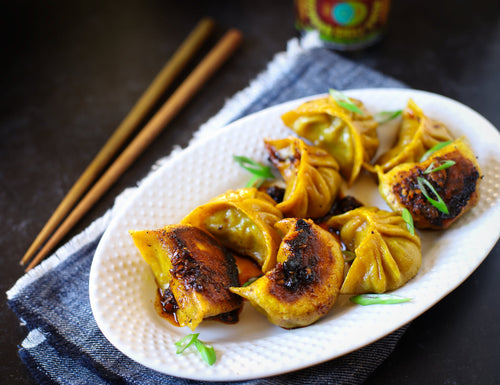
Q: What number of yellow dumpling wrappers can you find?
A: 8